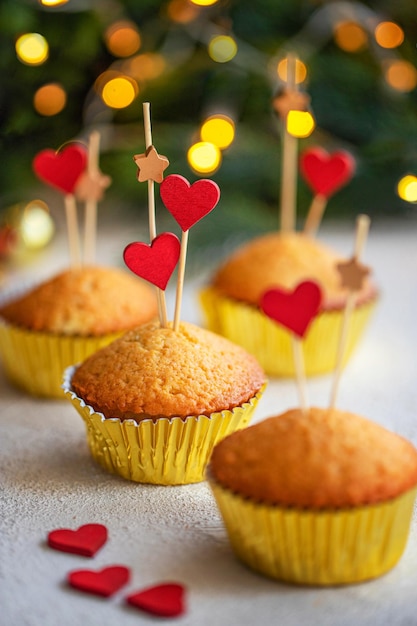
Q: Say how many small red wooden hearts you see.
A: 8